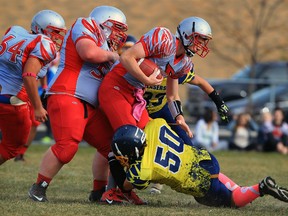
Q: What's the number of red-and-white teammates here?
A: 3